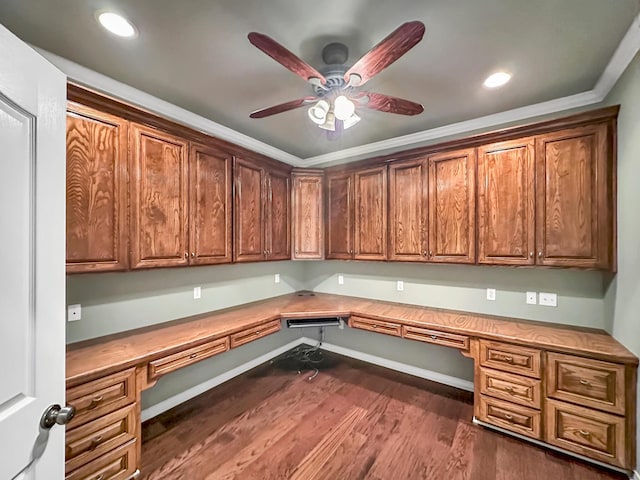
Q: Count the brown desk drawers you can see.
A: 12